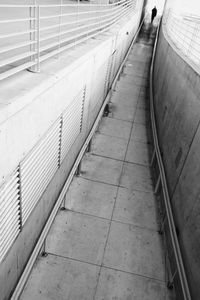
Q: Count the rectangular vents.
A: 3